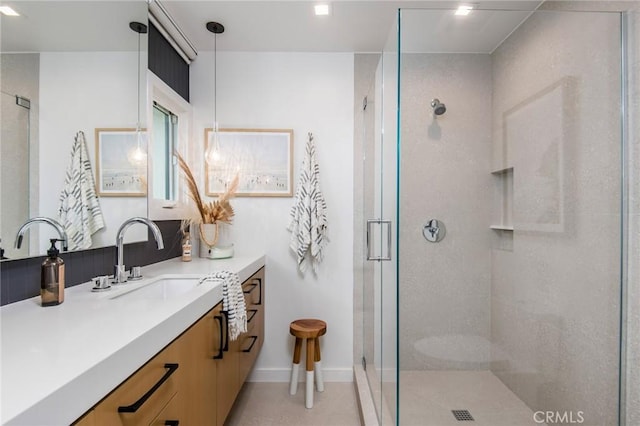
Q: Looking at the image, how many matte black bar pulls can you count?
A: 8